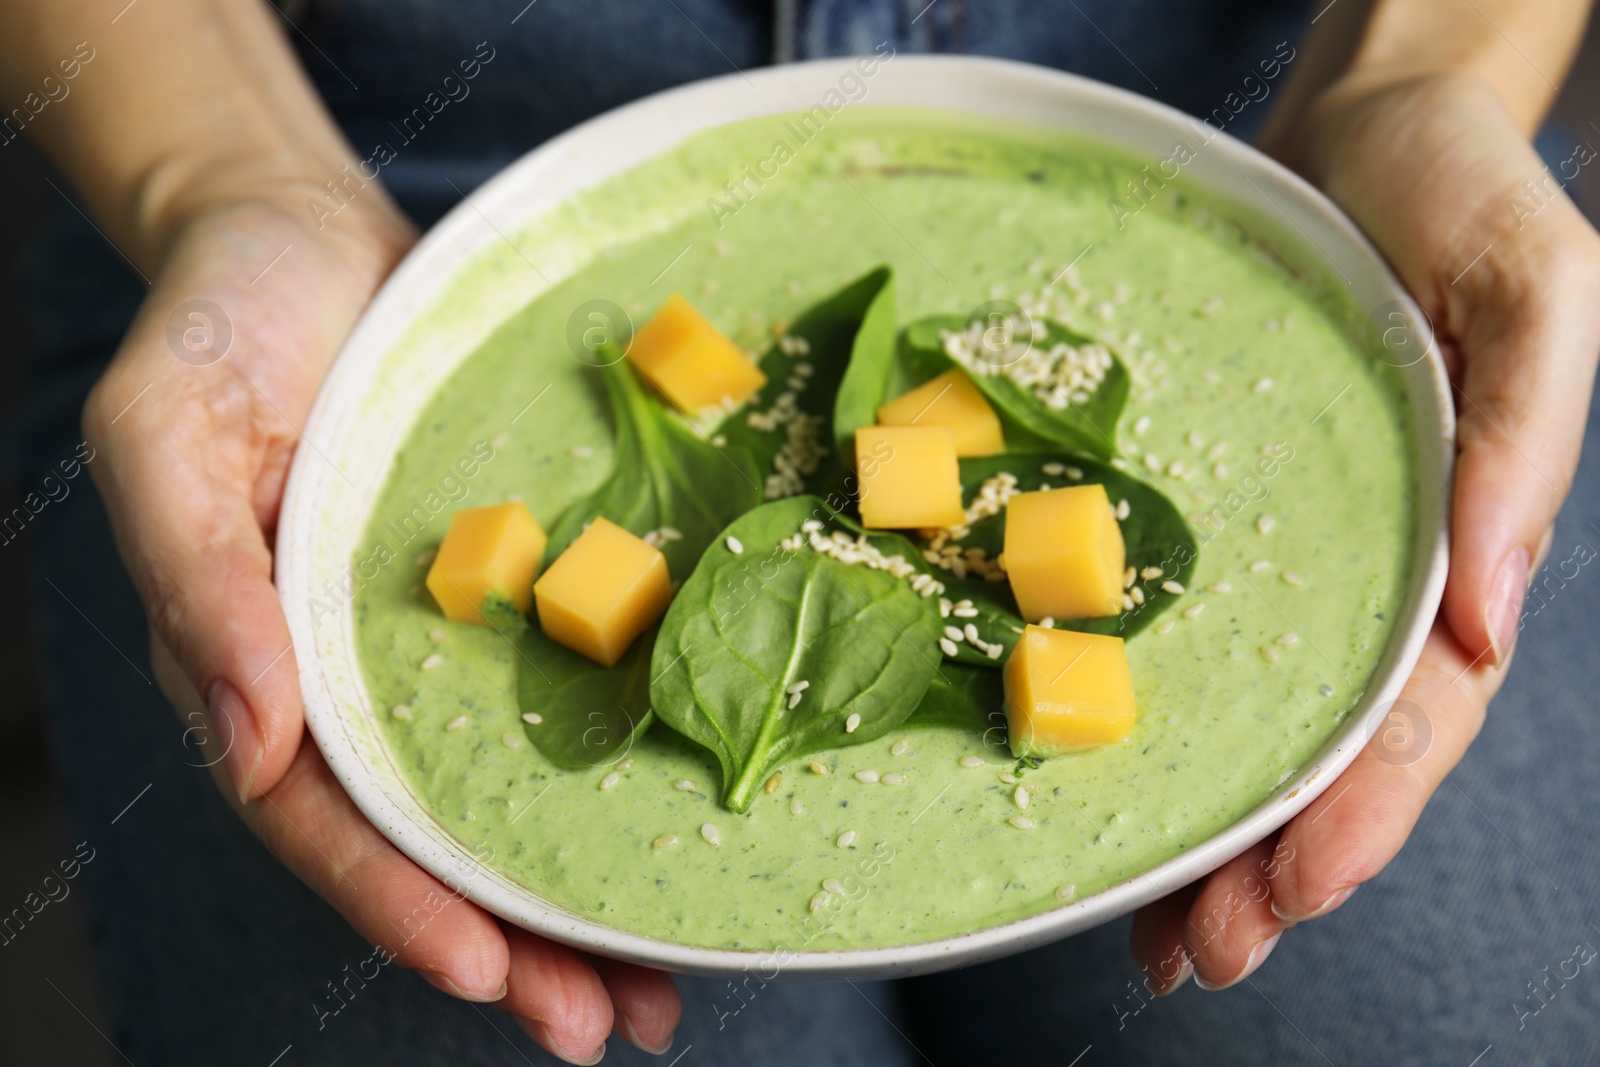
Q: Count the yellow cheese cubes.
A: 7